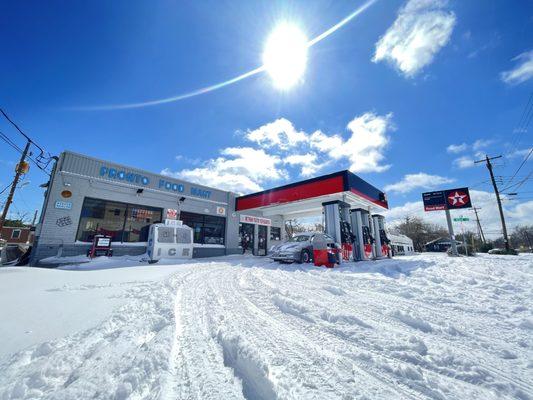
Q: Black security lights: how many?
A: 2